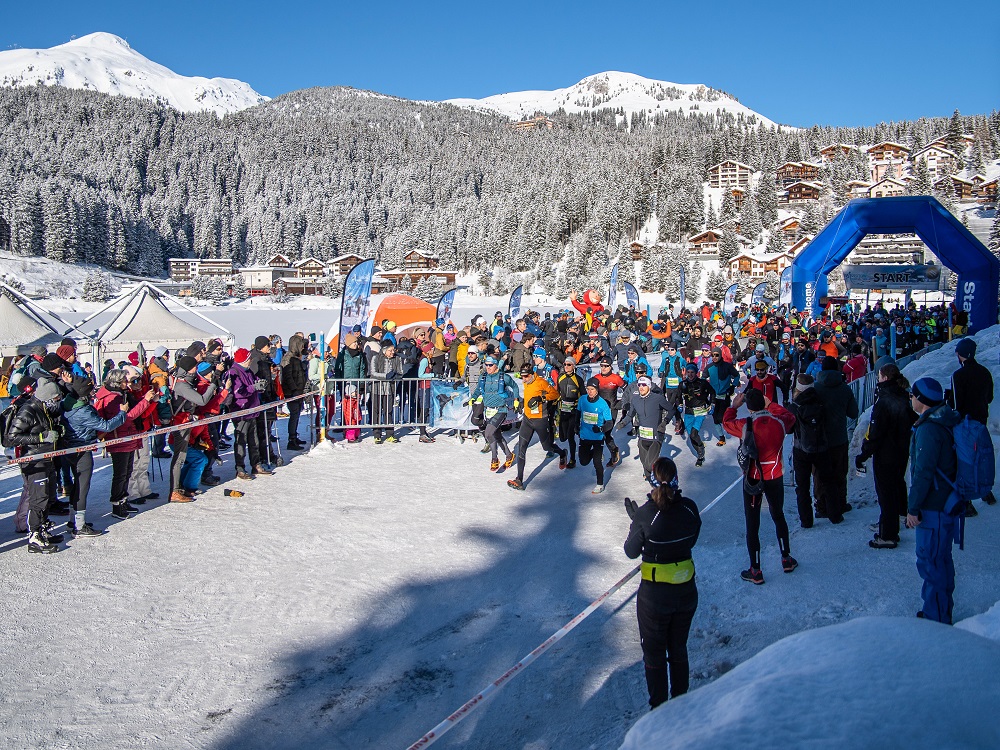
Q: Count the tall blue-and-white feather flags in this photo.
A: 9